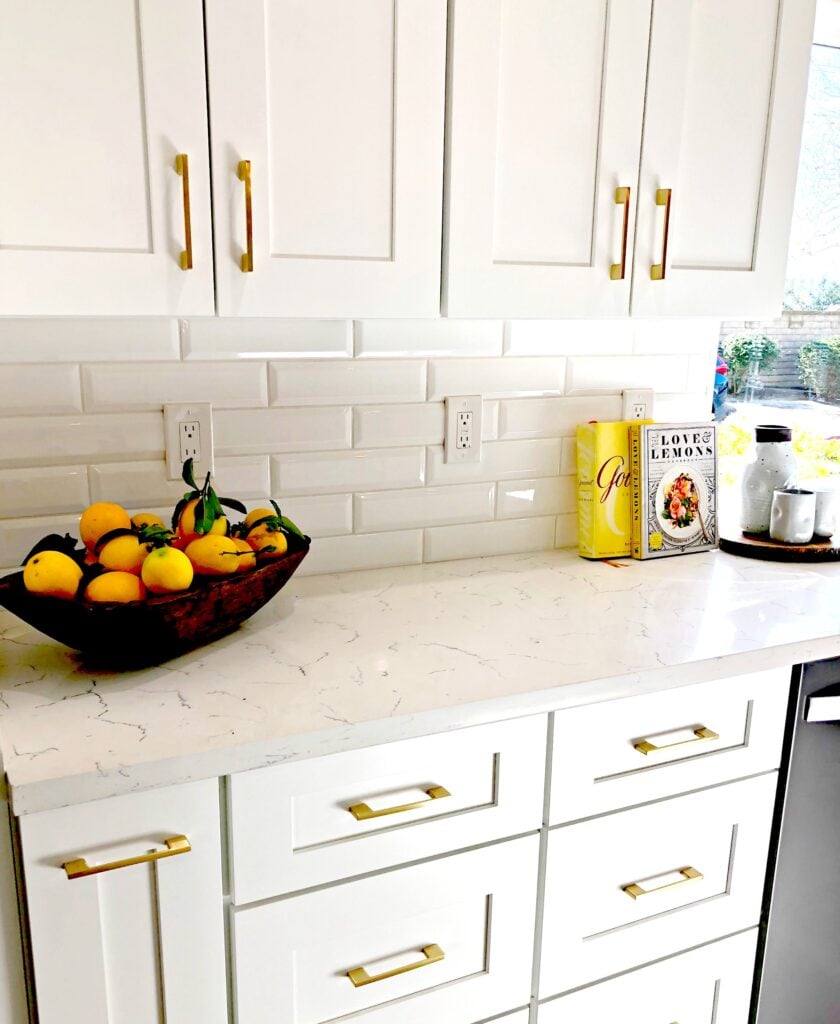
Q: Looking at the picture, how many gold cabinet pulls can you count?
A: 9